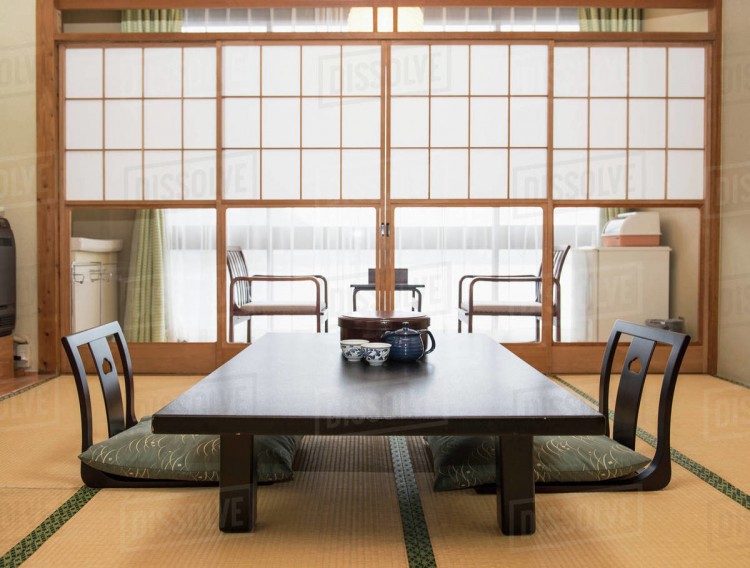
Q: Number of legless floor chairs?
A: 2